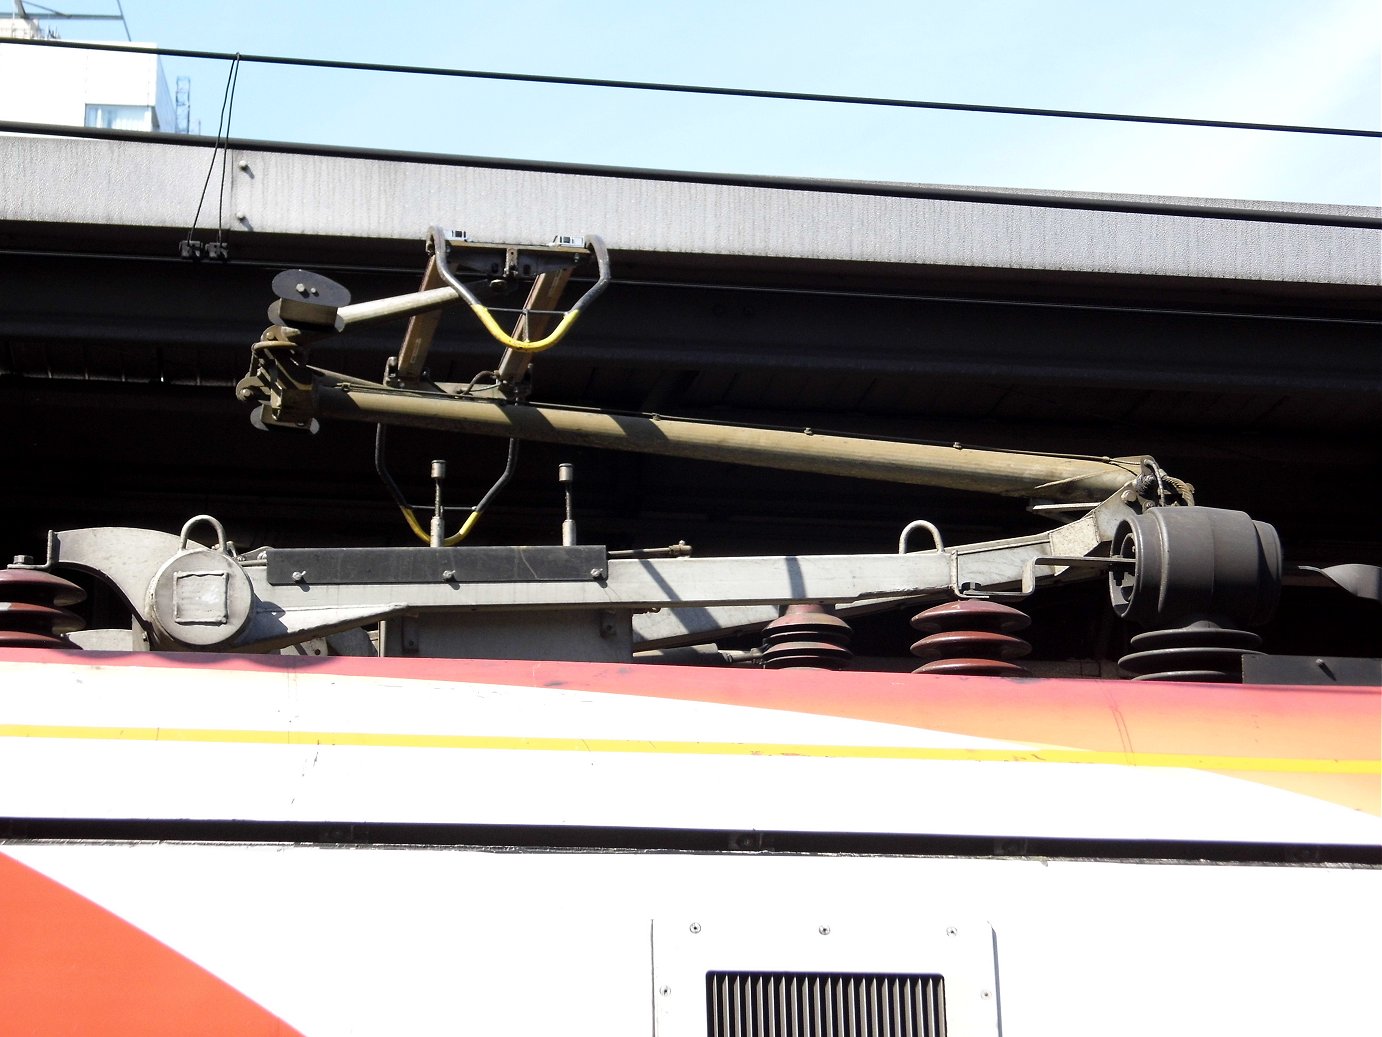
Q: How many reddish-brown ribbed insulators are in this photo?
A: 3